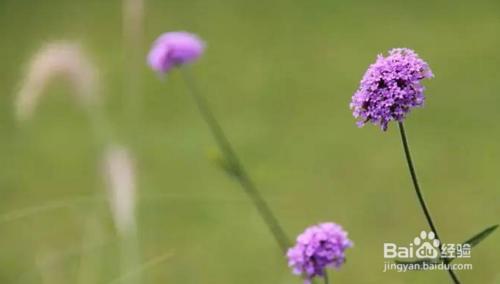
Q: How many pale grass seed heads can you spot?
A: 2